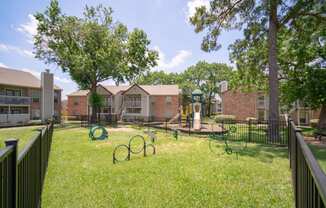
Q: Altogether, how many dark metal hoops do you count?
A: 3